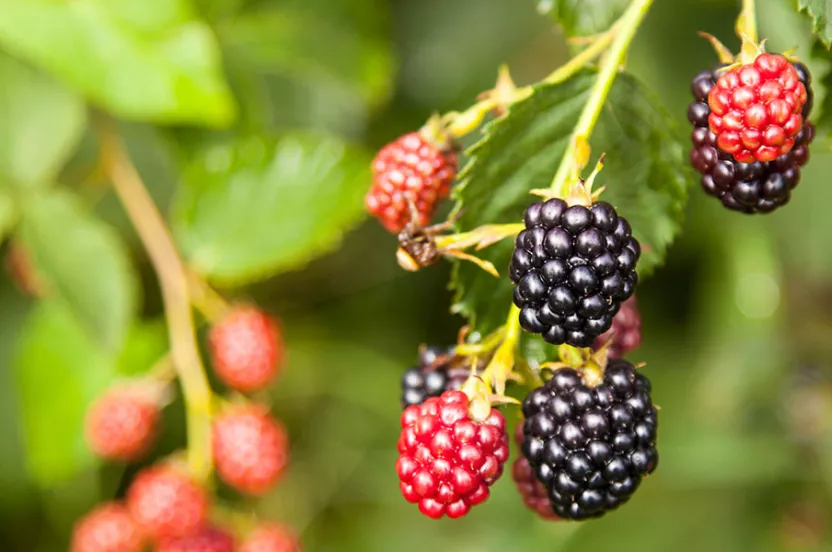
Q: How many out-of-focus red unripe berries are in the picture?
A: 7